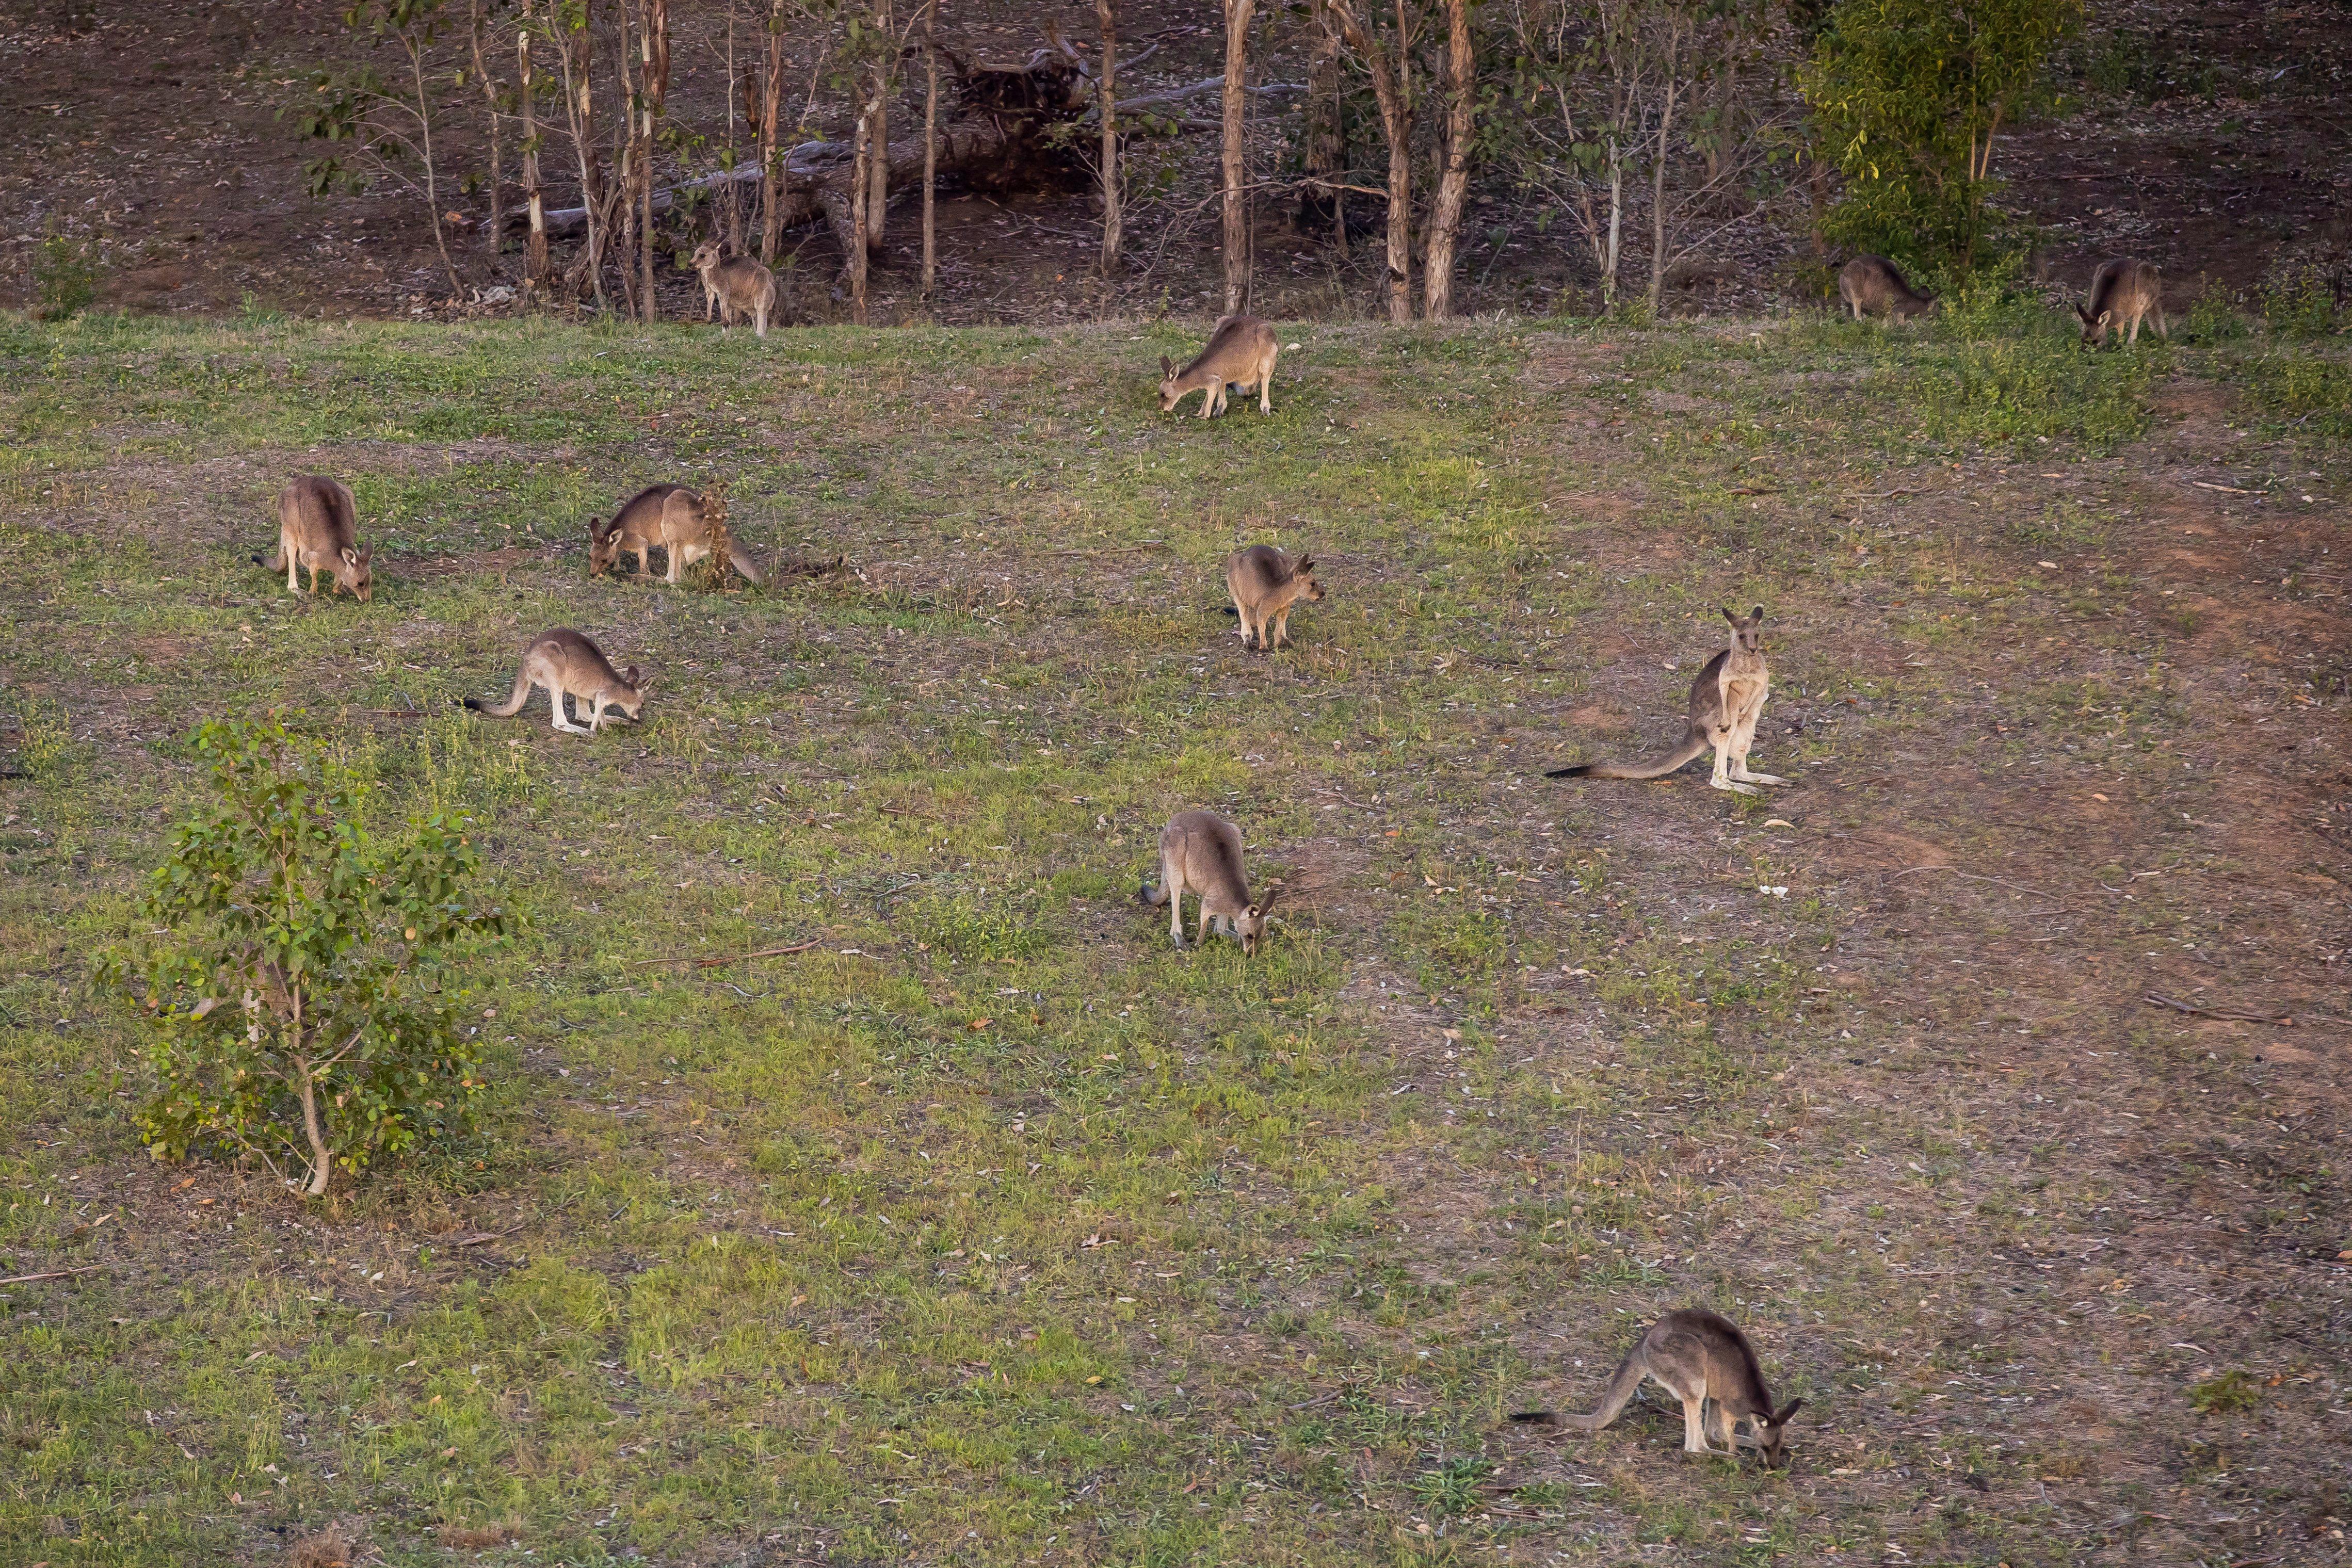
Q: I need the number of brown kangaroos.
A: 11